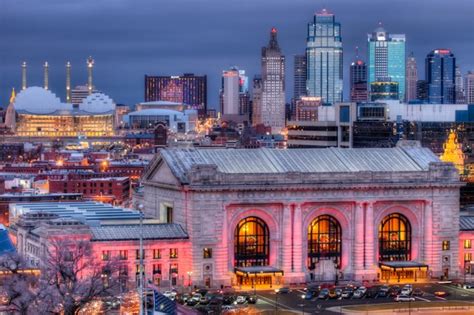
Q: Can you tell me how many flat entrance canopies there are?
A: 2